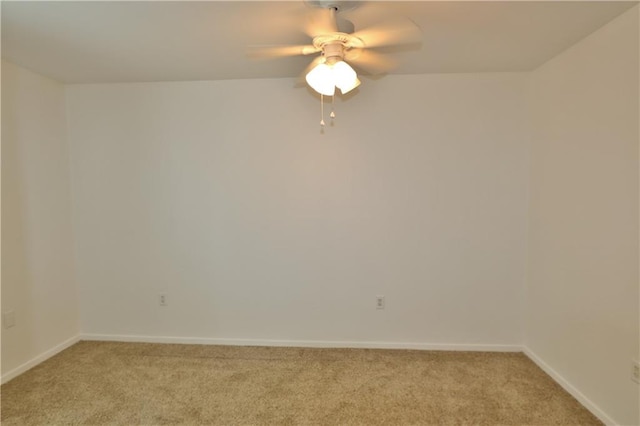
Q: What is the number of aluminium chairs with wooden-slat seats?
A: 0